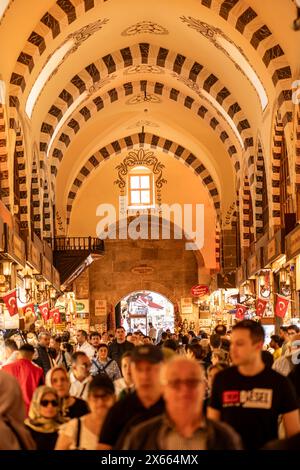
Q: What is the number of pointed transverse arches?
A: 4